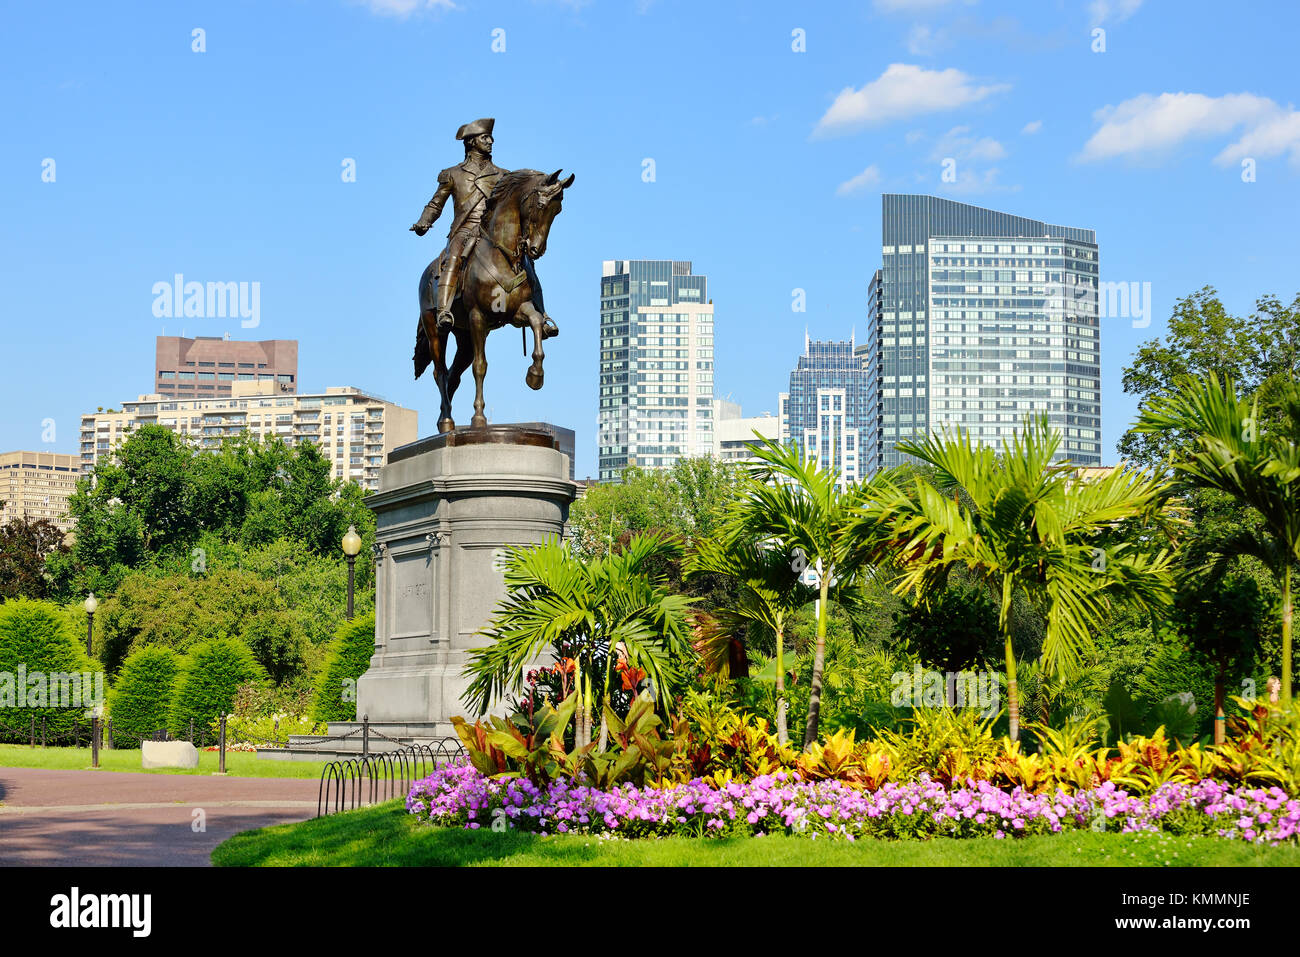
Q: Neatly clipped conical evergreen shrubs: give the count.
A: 4